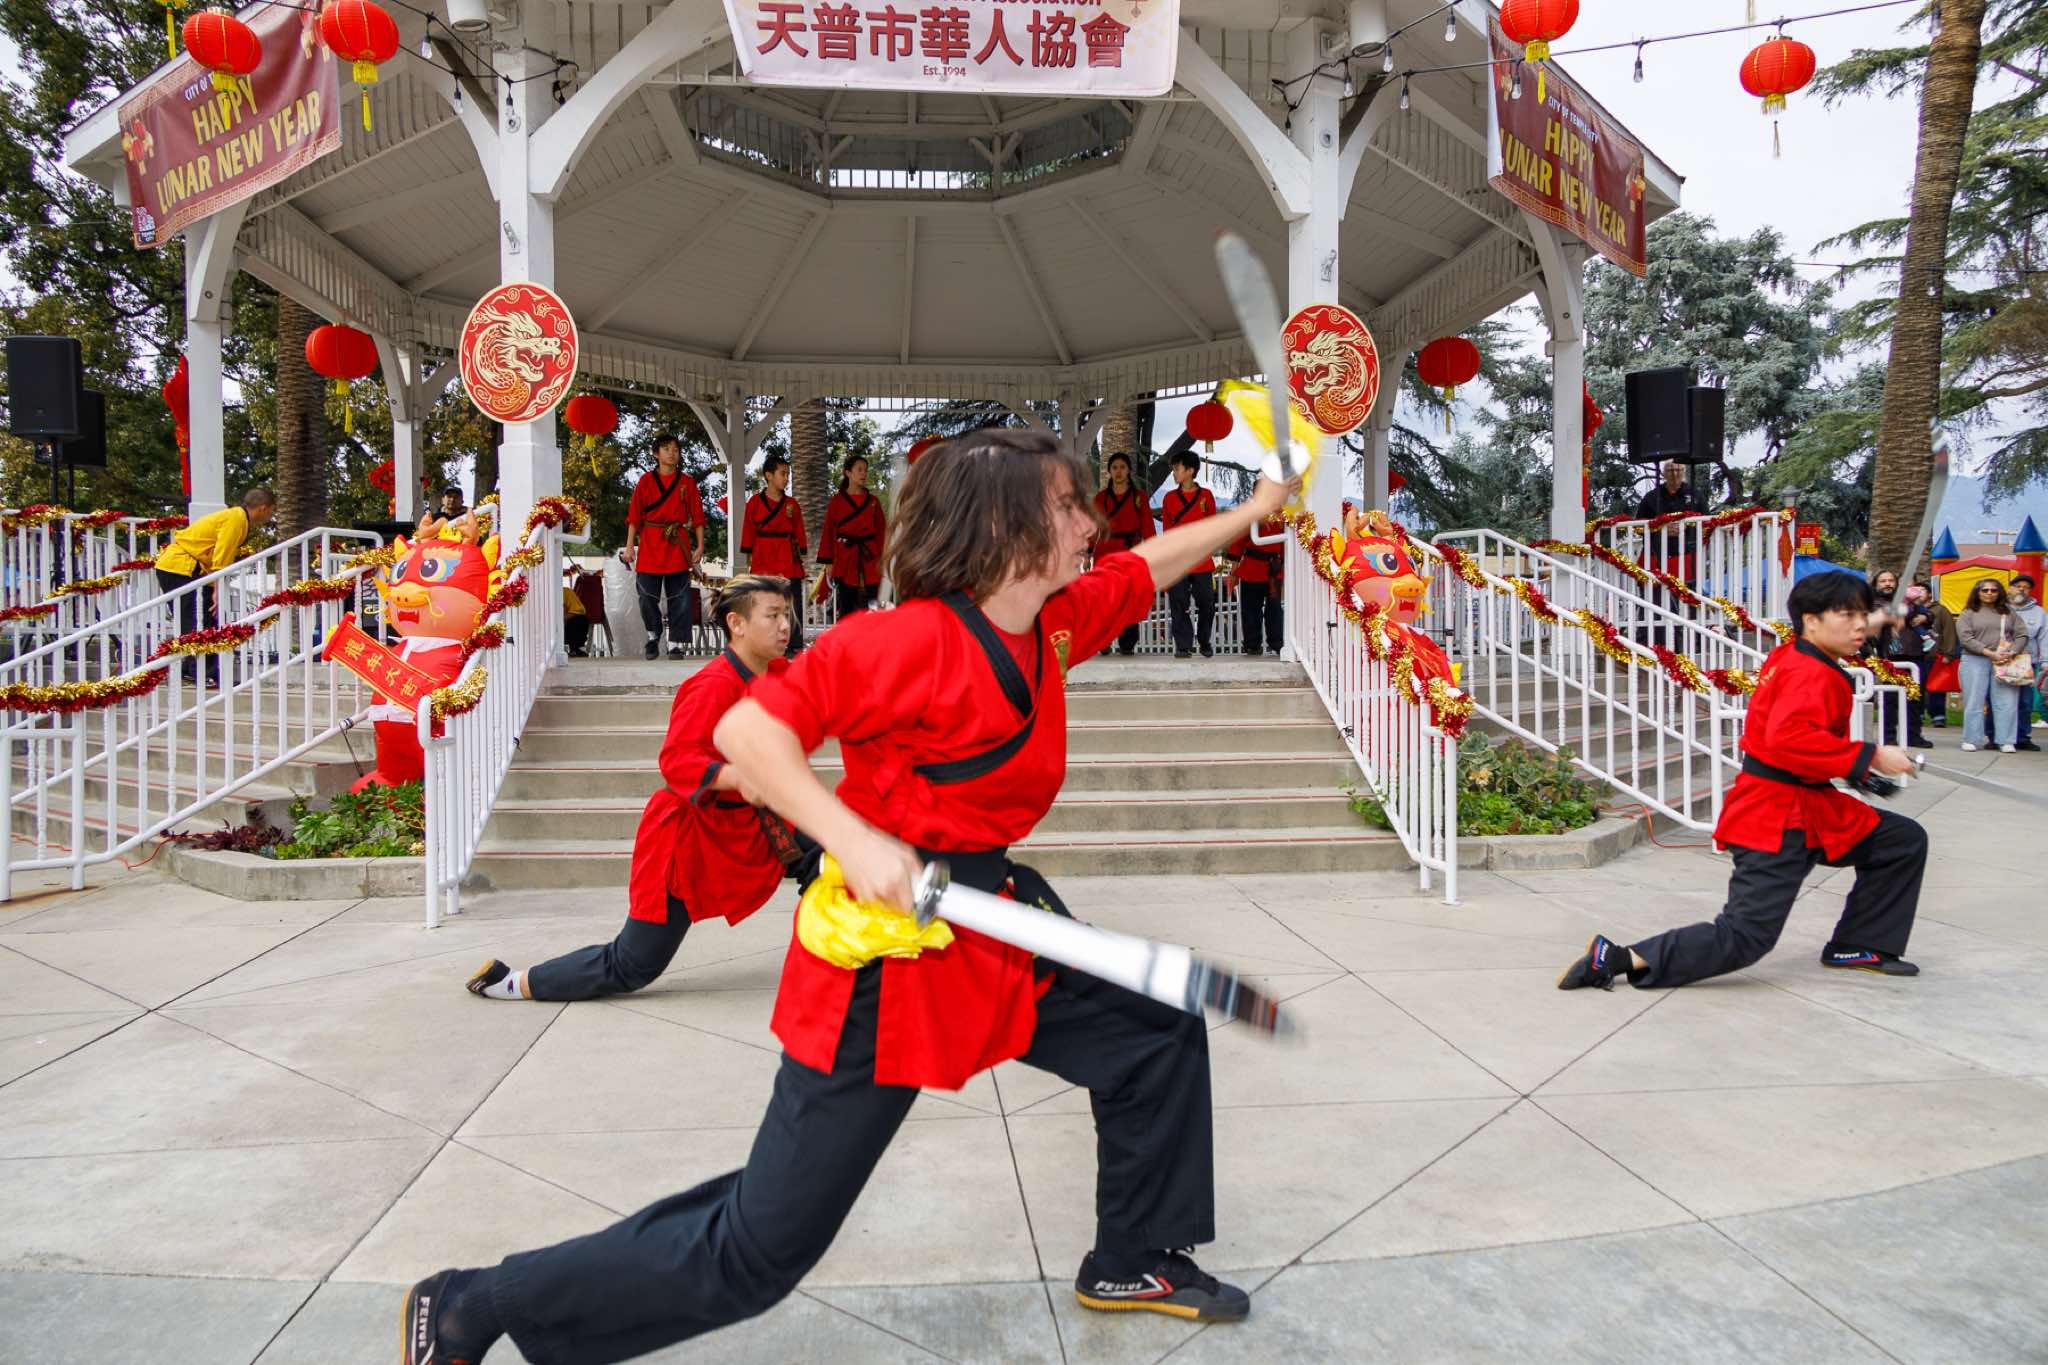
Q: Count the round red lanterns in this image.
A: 9